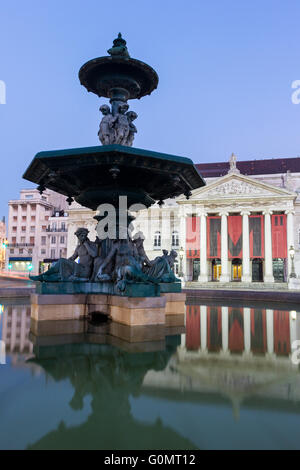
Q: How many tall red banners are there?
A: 5